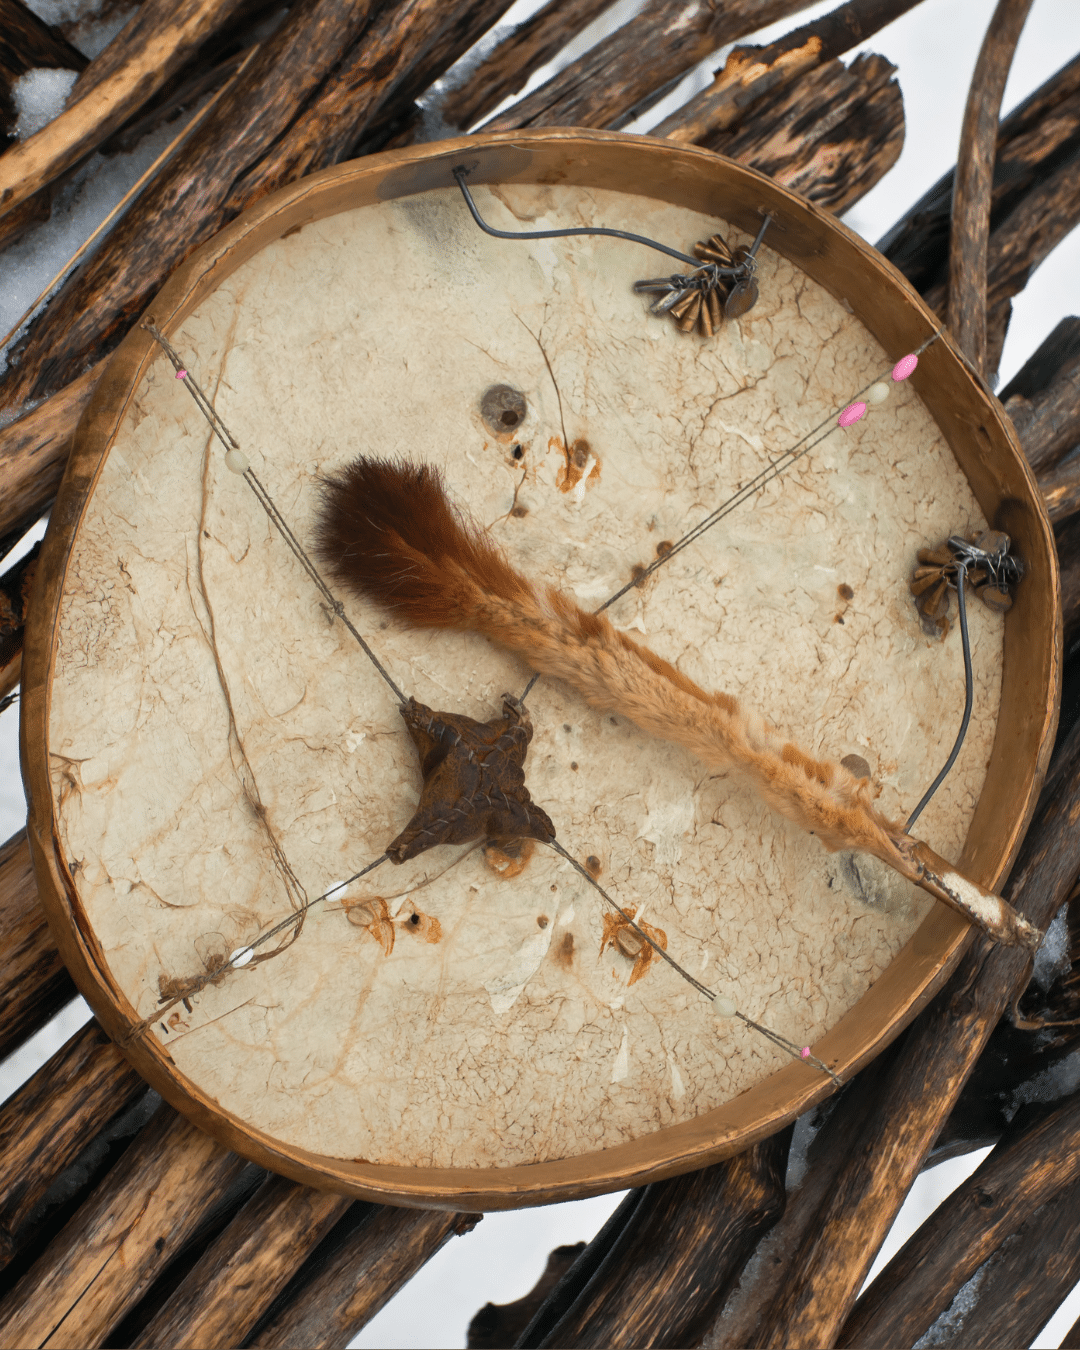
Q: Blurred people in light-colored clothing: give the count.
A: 0